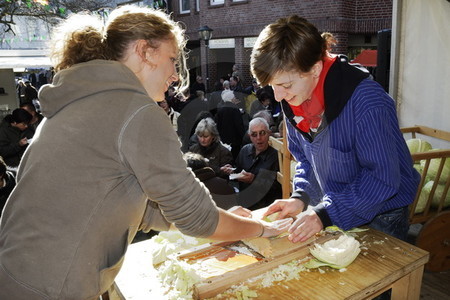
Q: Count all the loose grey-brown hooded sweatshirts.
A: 1